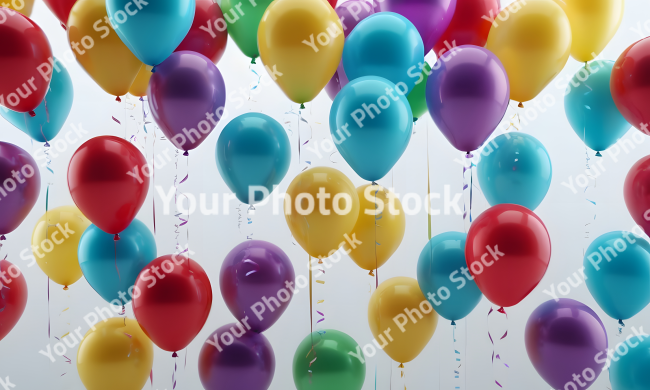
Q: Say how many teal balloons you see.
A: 11